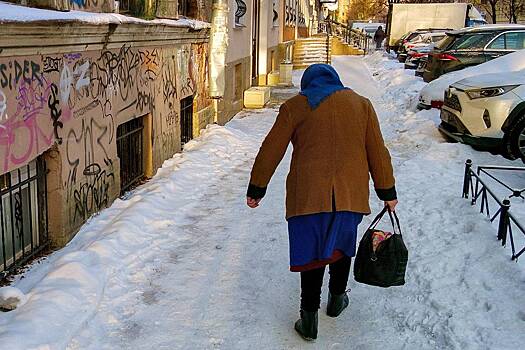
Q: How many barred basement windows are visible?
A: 3